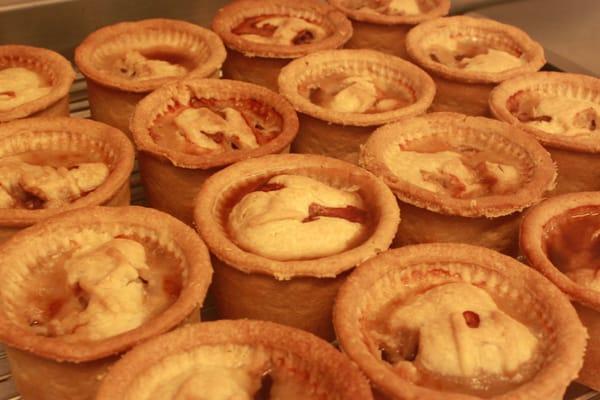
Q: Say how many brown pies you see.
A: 15